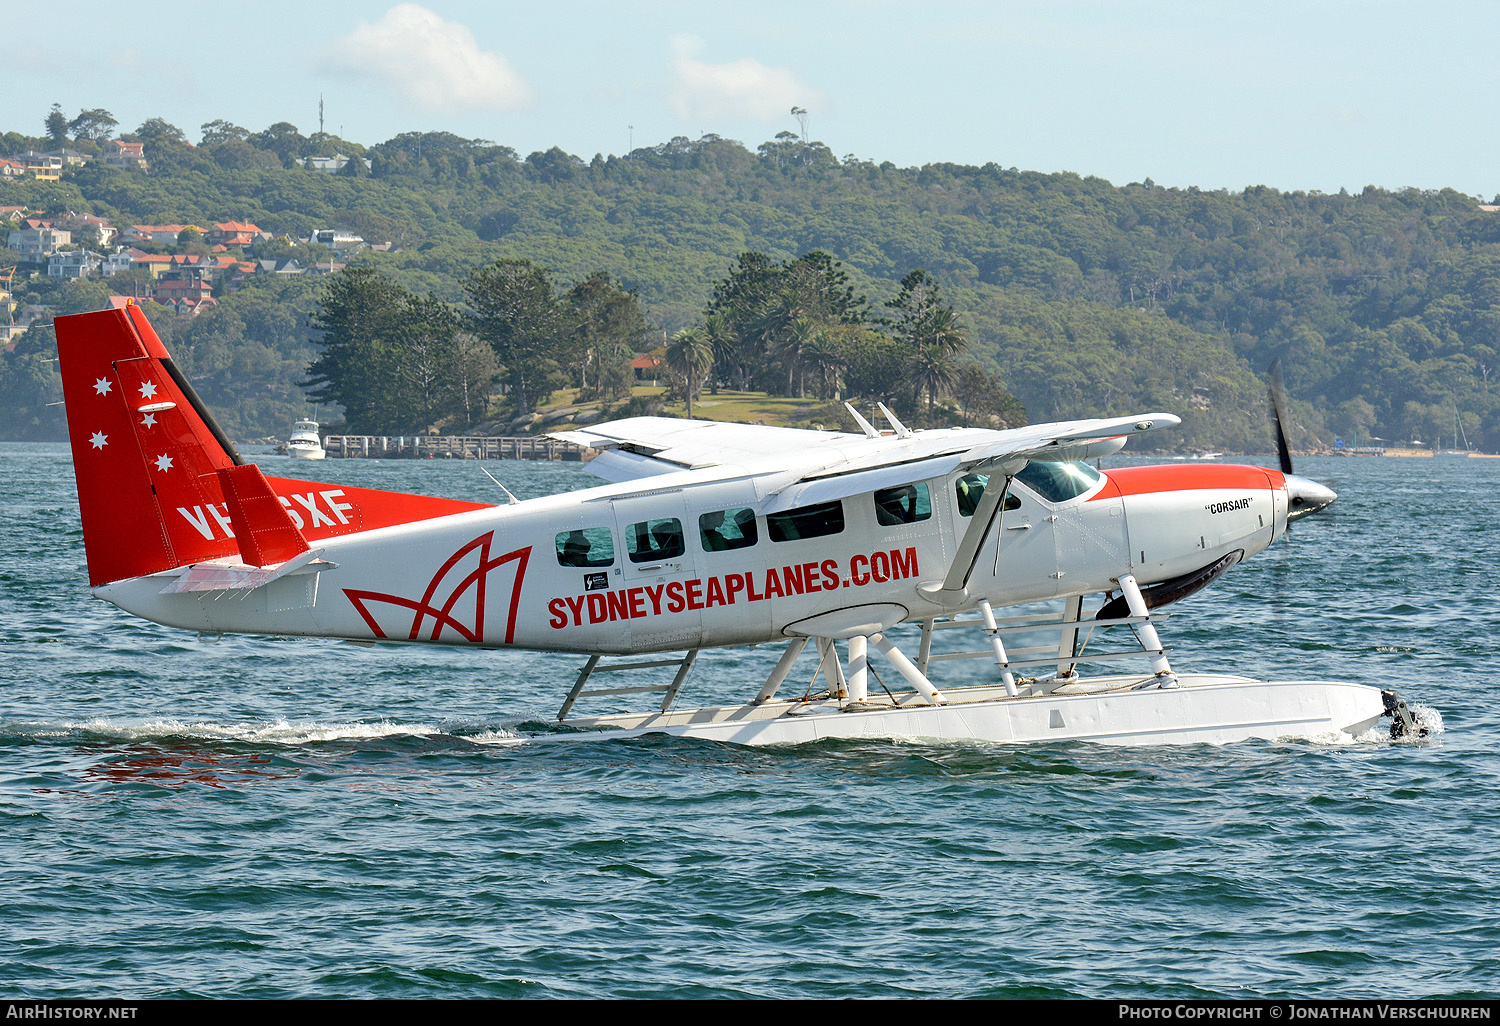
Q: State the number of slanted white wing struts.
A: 1